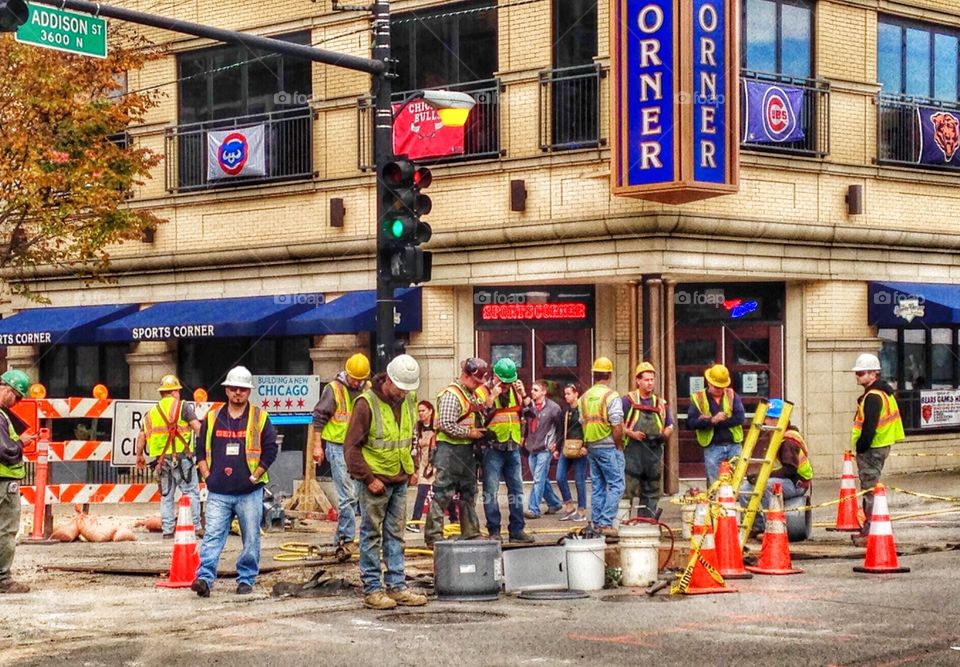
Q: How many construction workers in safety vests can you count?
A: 12